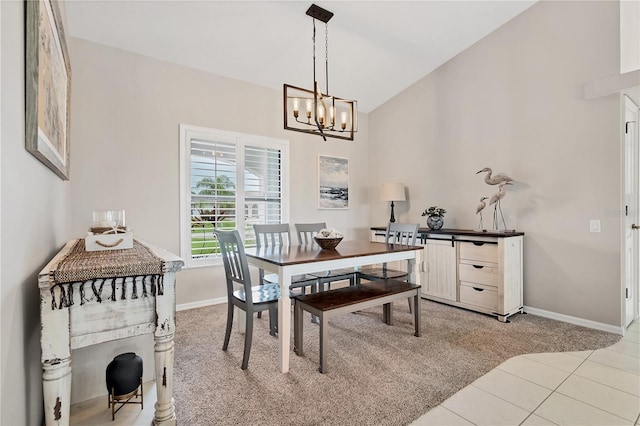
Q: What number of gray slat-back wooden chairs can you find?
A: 4